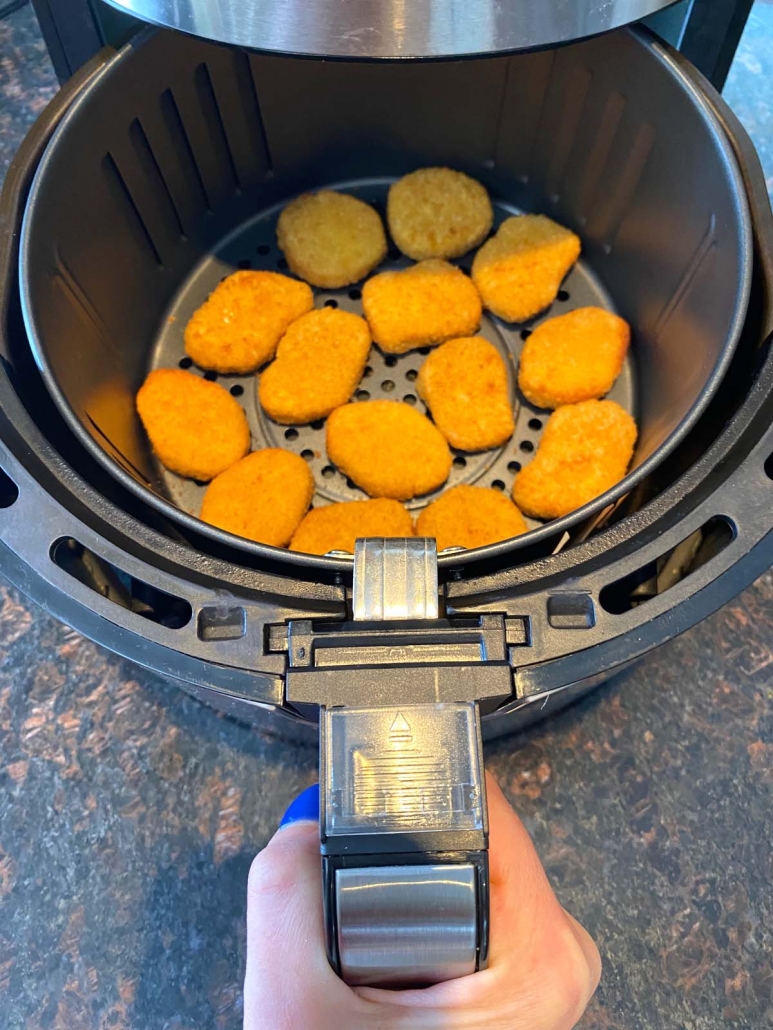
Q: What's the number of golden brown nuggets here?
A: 14